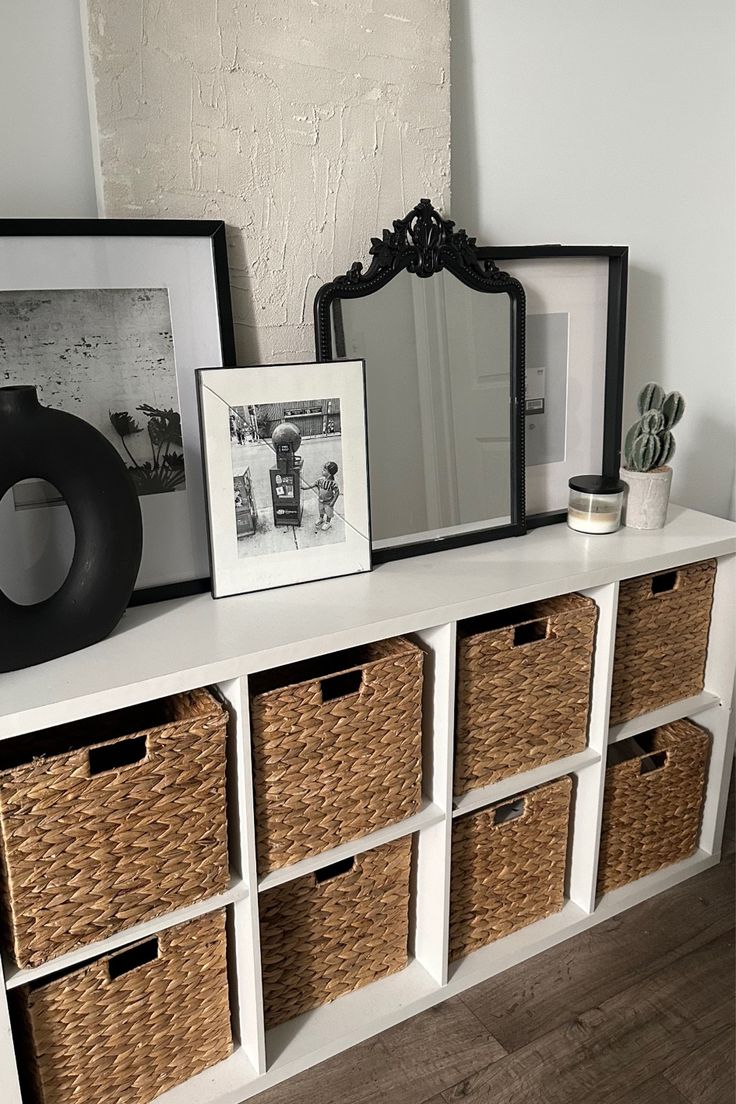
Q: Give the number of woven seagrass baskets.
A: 8